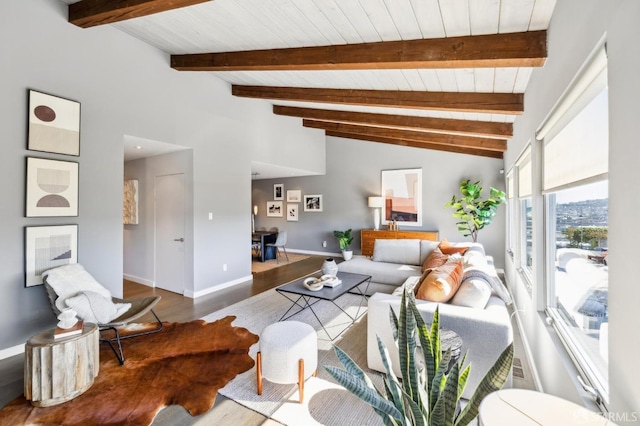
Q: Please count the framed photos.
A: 9